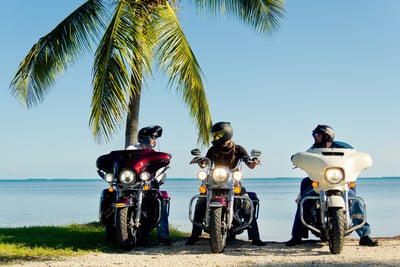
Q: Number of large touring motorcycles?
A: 3